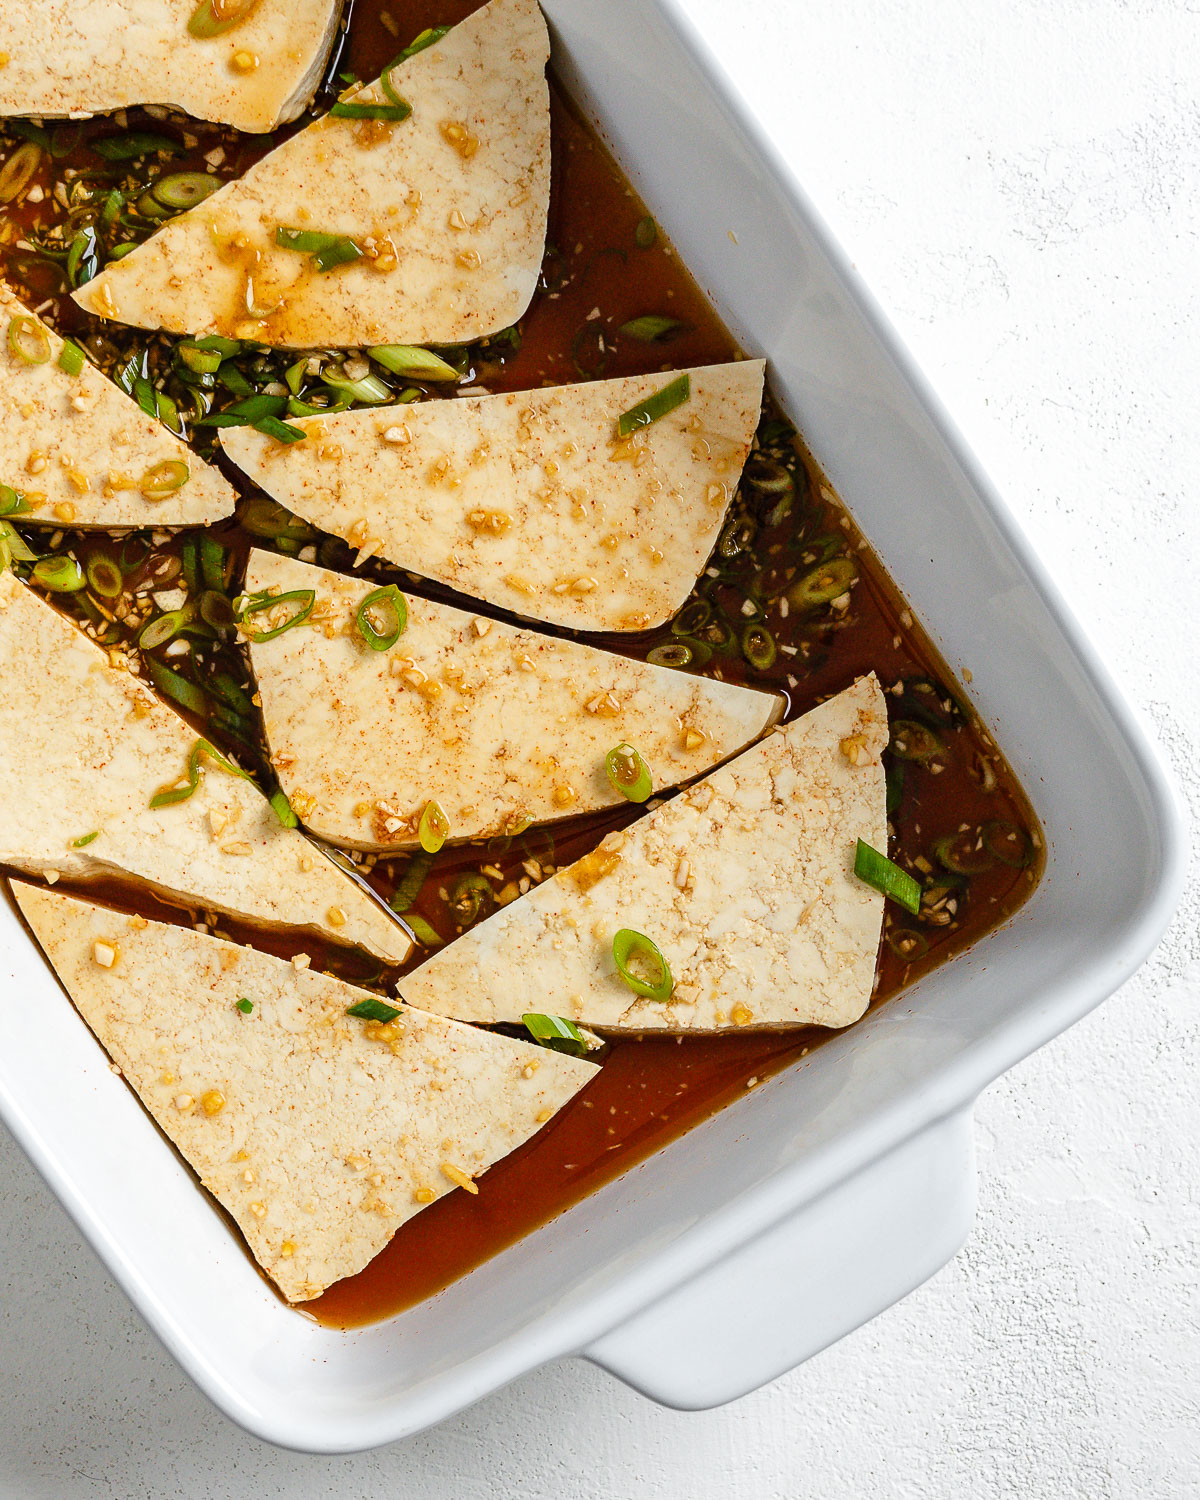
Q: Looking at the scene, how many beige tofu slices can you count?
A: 8